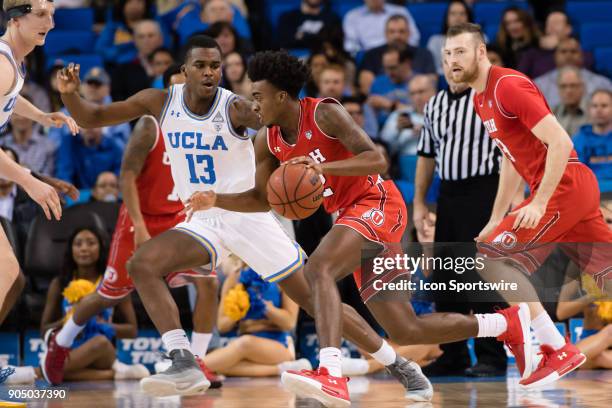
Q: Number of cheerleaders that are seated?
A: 4